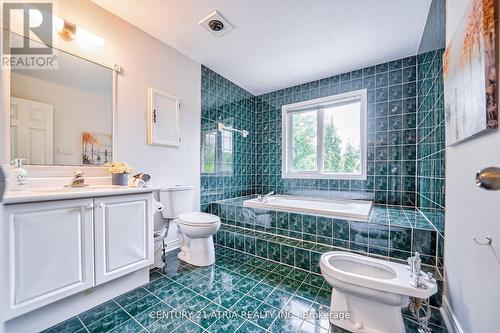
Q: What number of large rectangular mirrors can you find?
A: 1